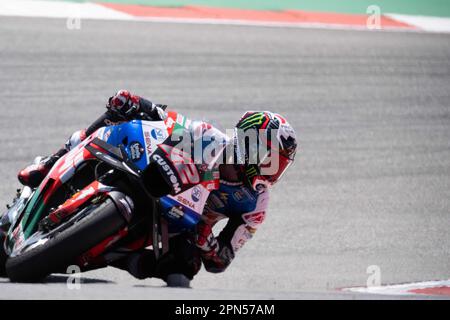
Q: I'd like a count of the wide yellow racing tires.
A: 0